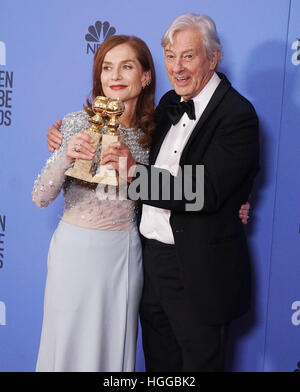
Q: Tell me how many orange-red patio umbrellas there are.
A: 0